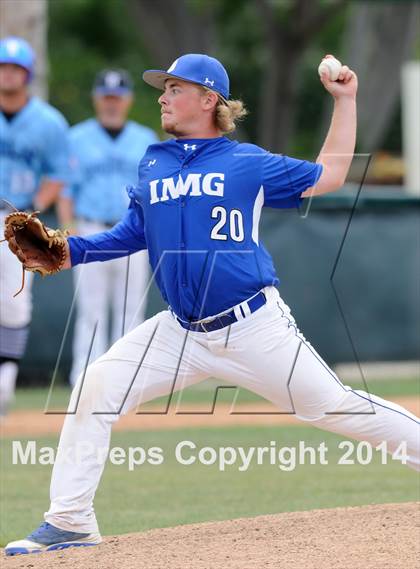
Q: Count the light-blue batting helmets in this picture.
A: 1